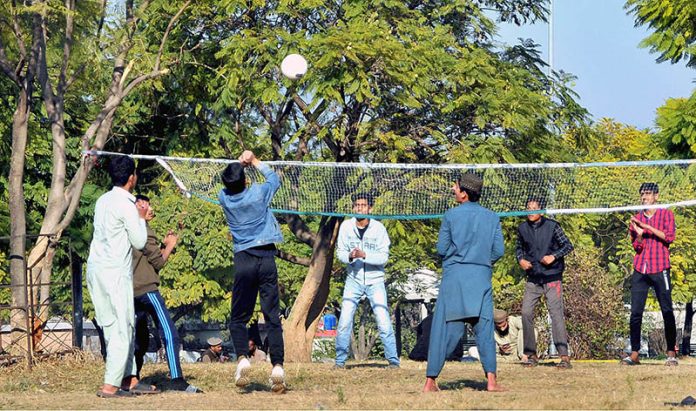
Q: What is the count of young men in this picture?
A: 7